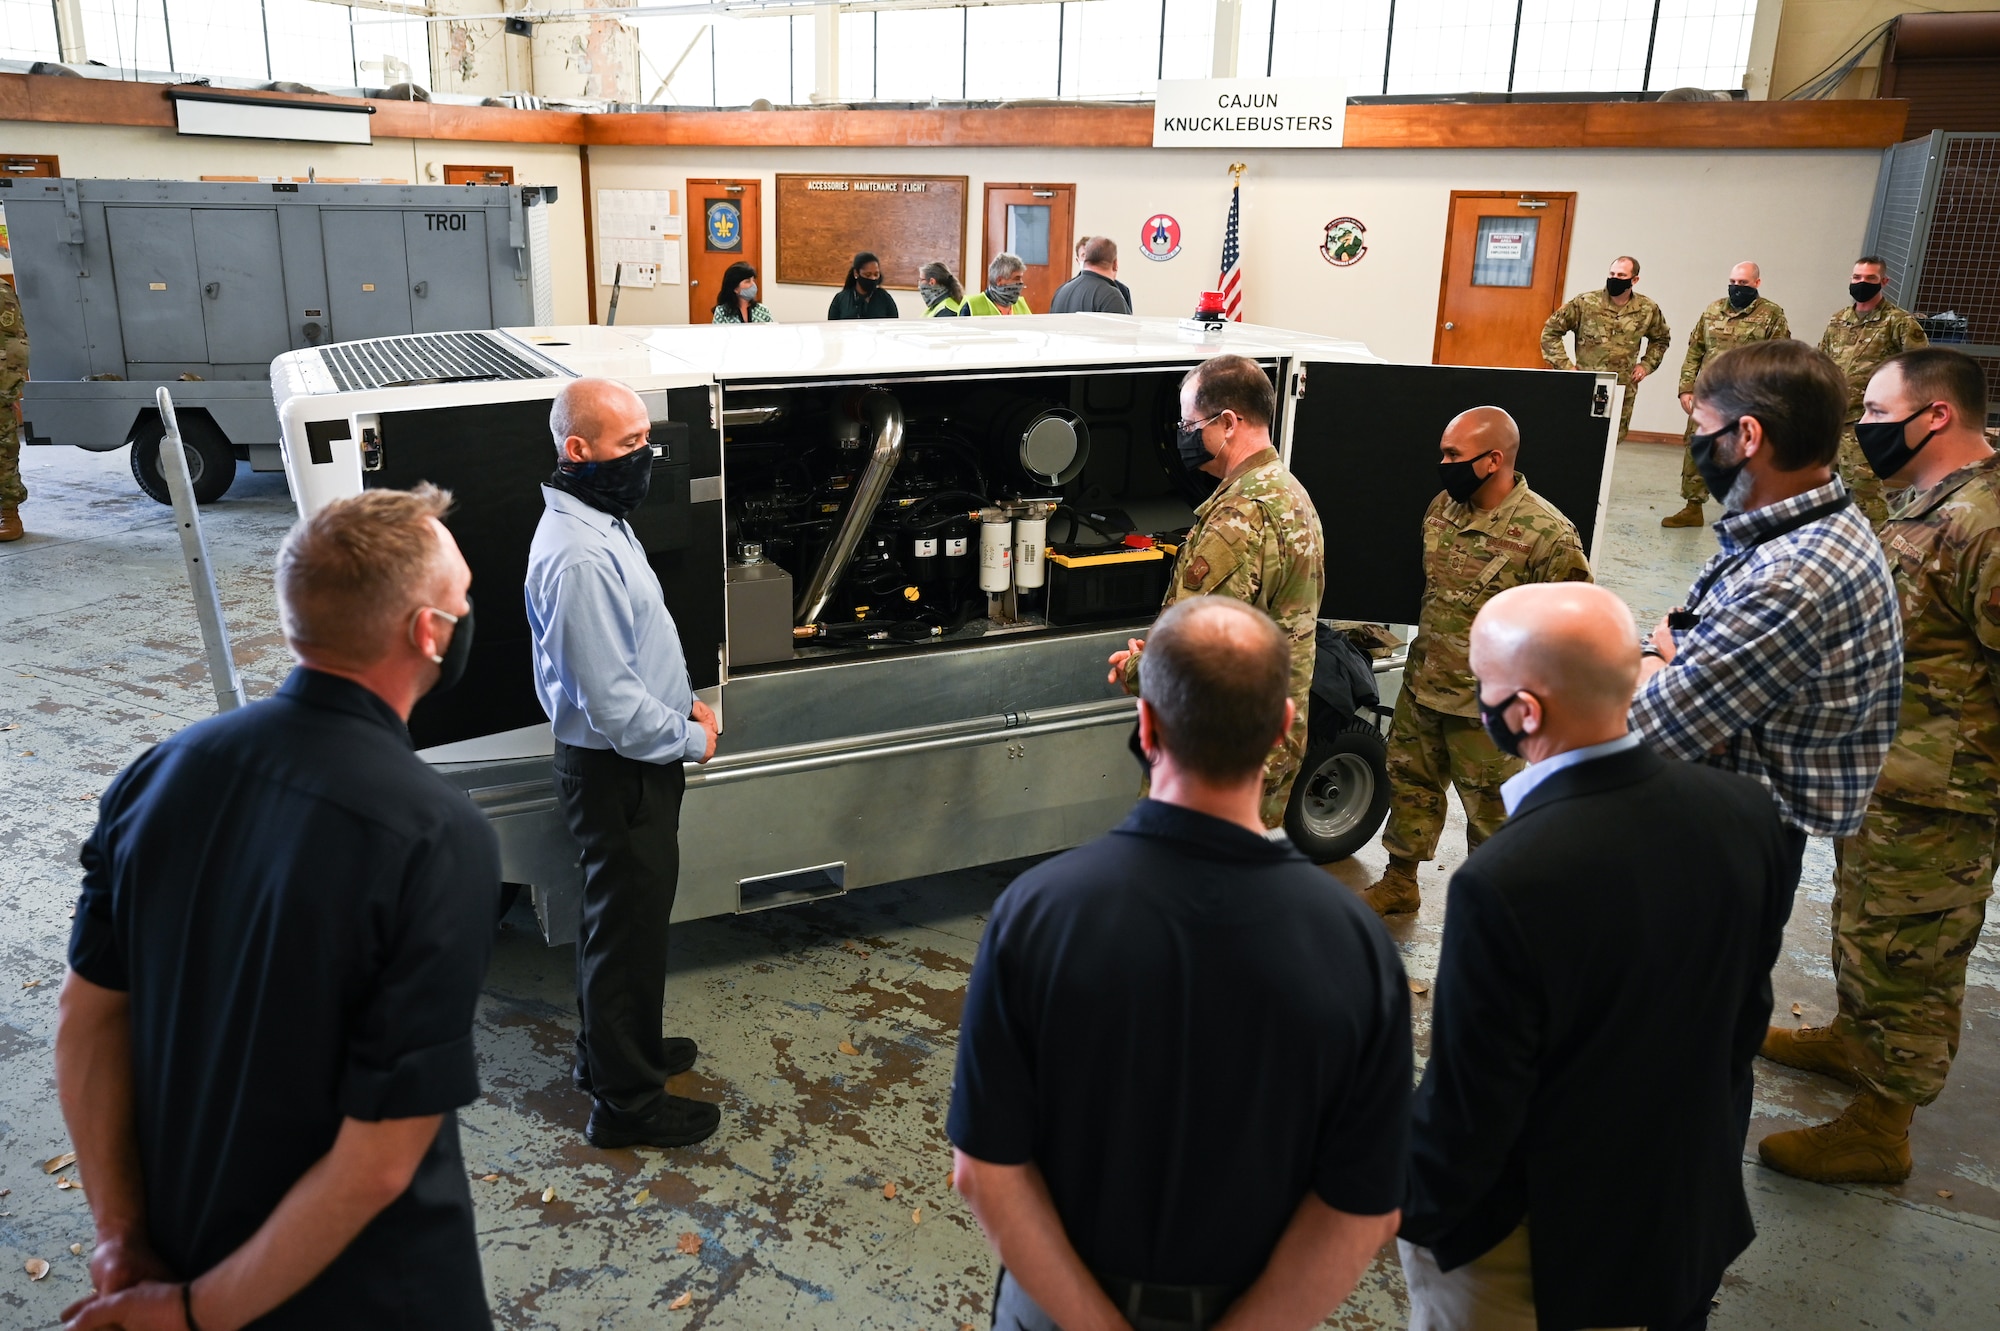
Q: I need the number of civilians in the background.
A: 6